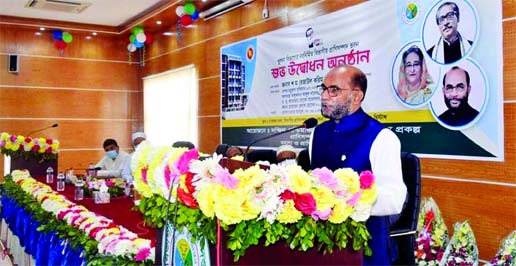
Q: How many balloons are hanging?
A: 13